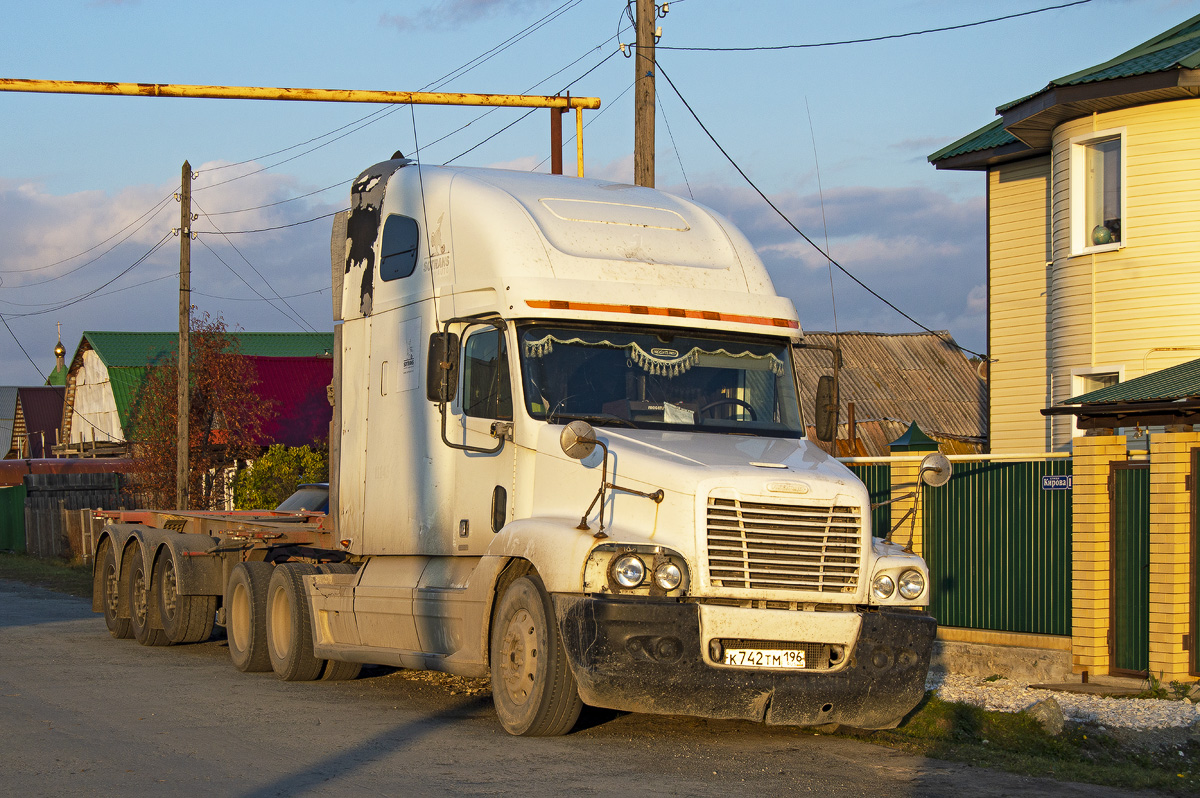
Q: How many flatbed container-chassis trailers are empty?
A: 1